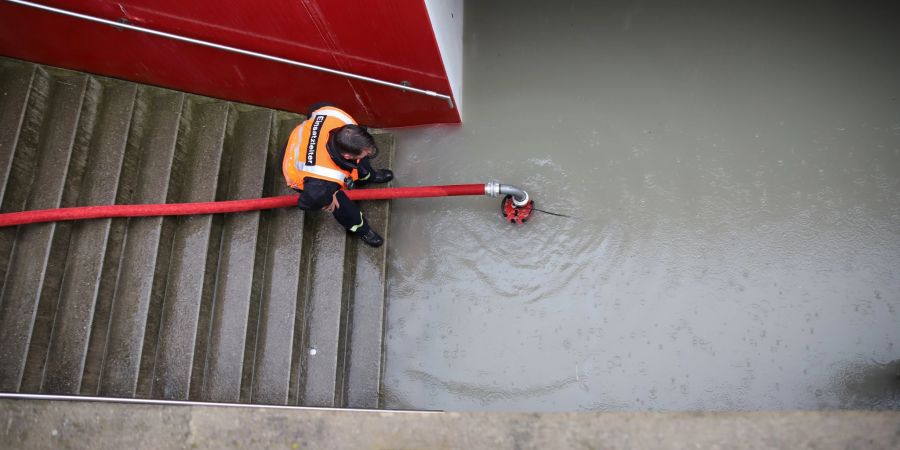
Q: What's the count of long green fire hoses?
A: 0